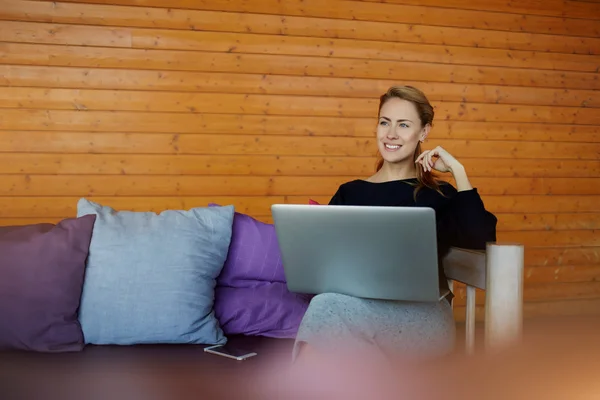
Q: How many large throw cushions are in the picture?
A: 3